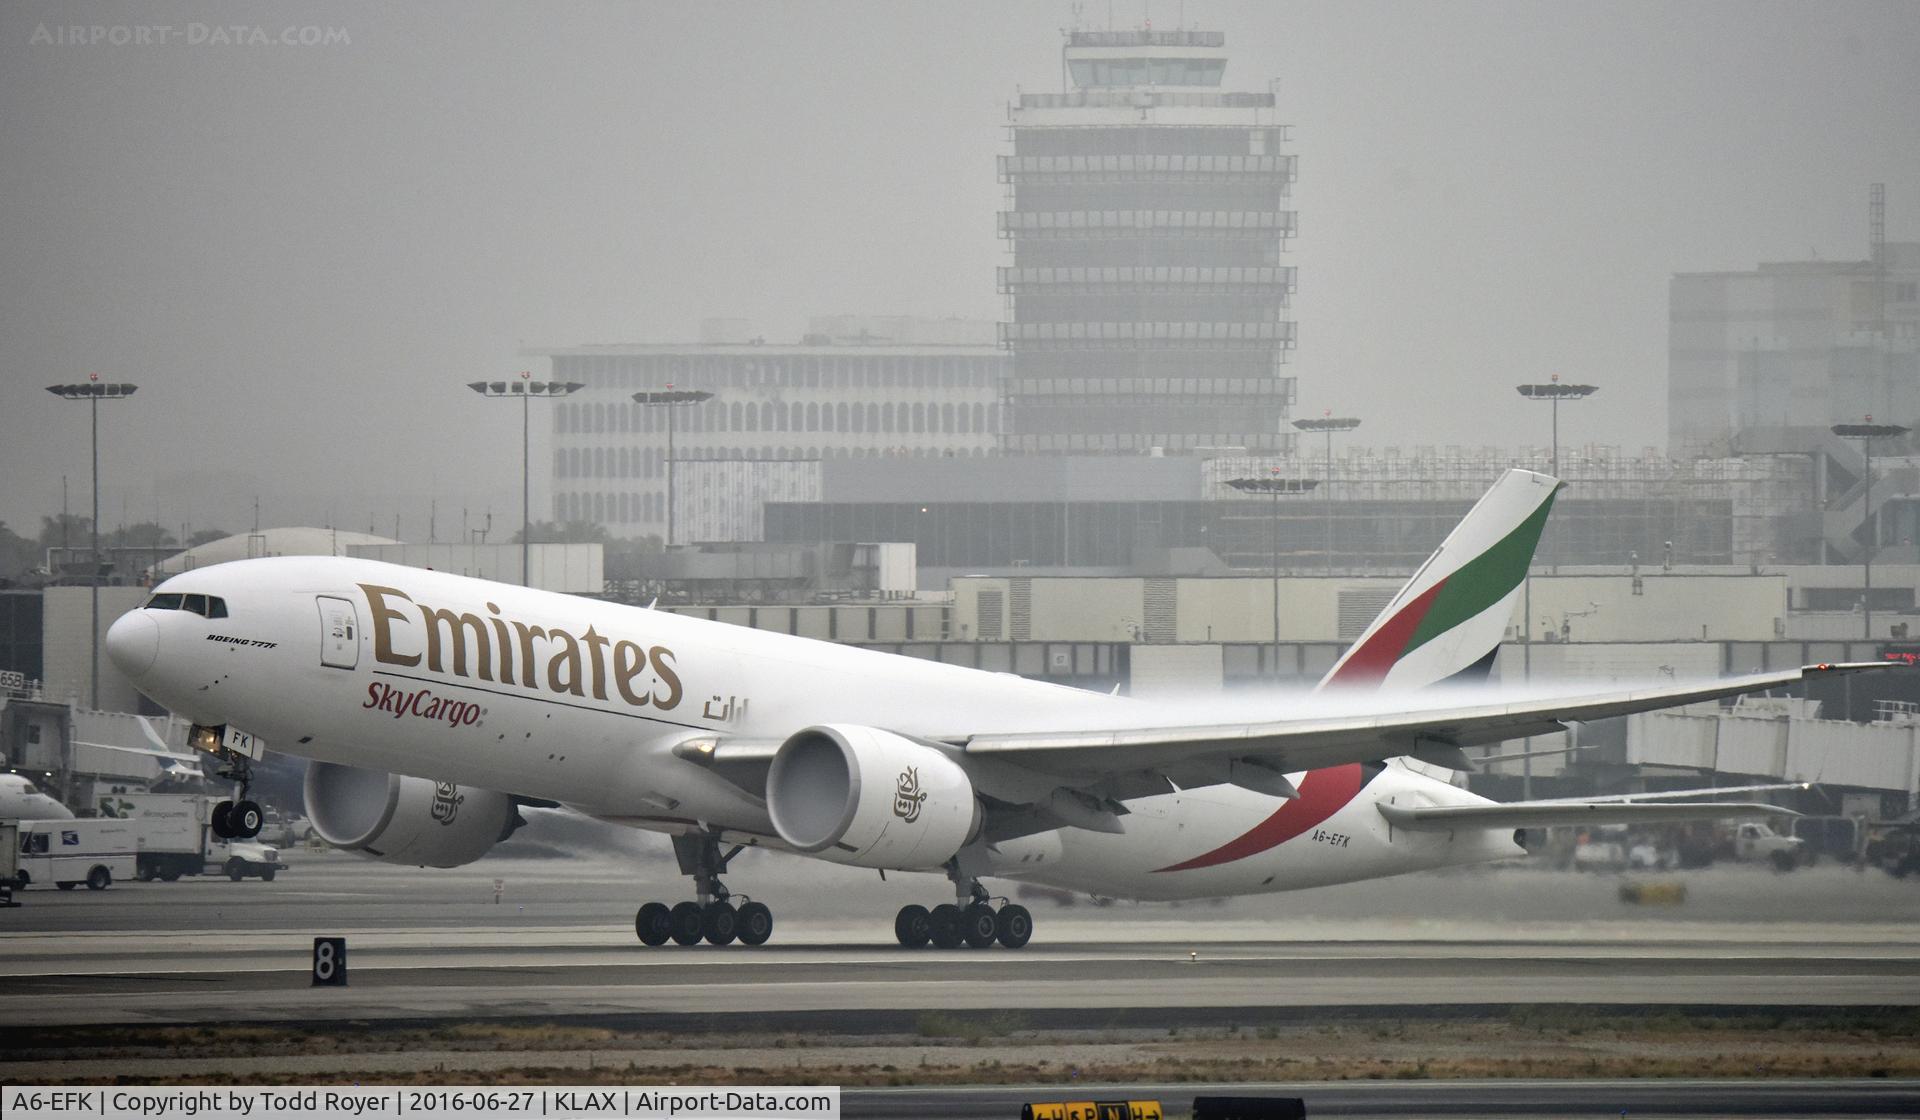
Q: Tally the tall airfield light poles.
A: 7